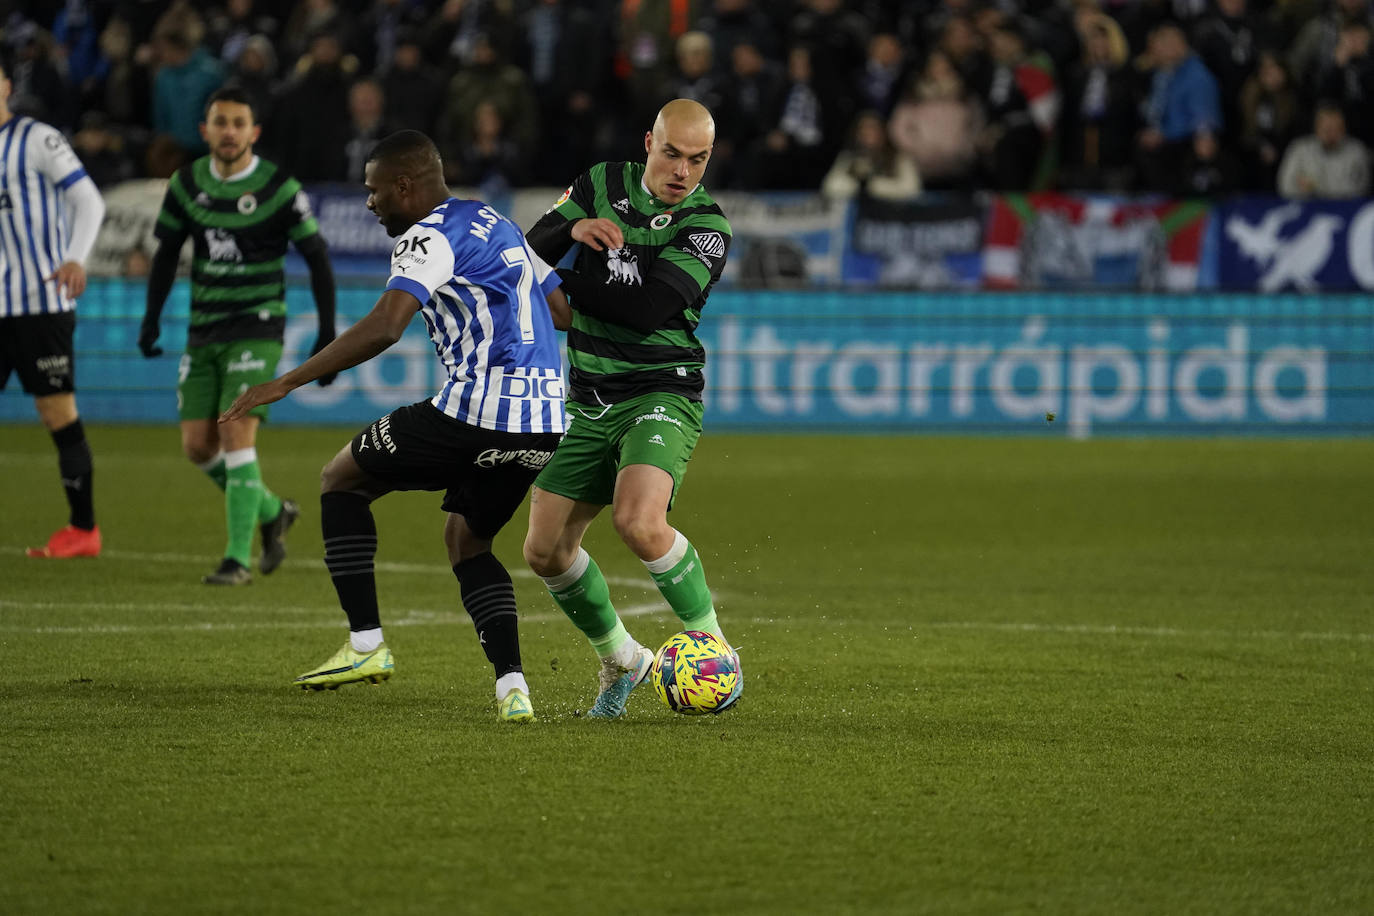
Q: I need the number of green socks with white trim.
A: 4